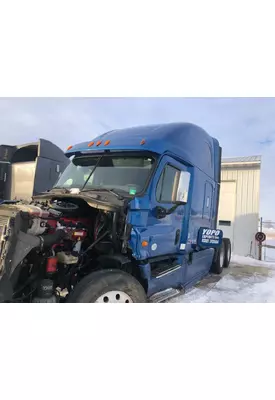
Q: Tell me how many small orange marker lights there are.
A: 6